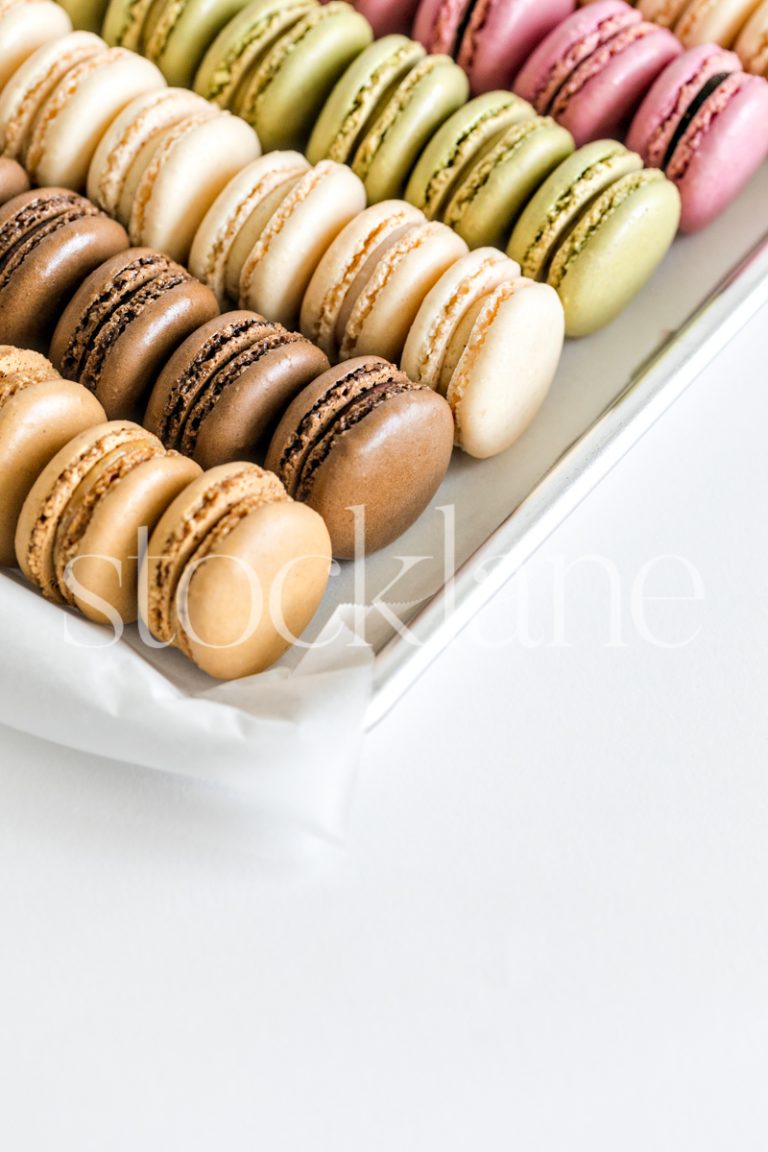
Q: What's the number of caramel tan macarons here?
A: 3